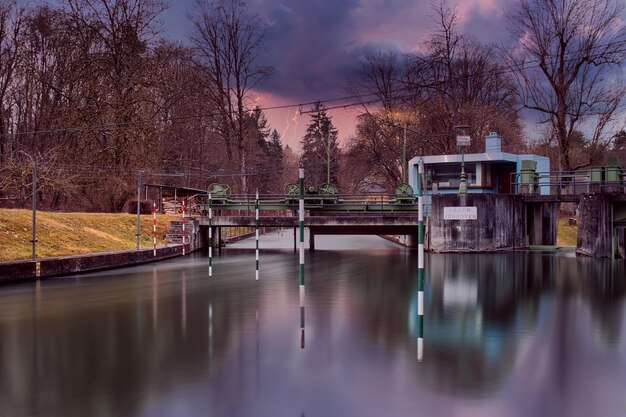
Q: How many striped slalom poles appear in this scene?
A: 6